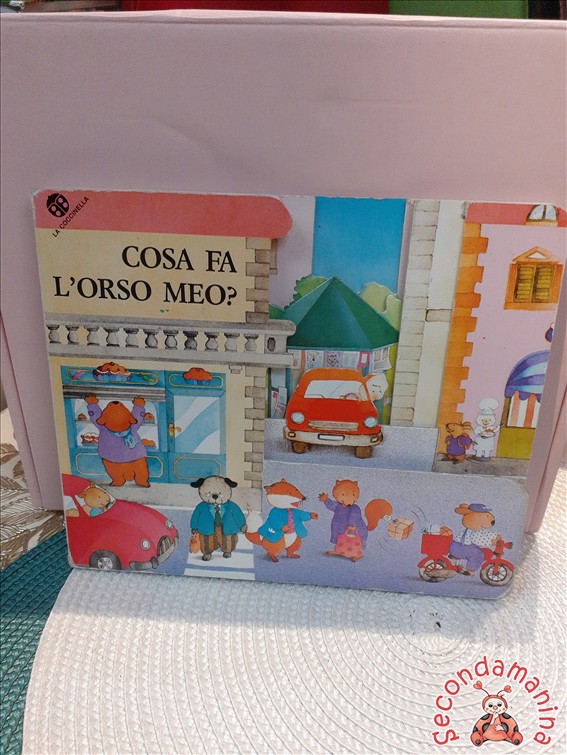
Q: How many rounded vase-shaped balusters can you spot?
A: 11